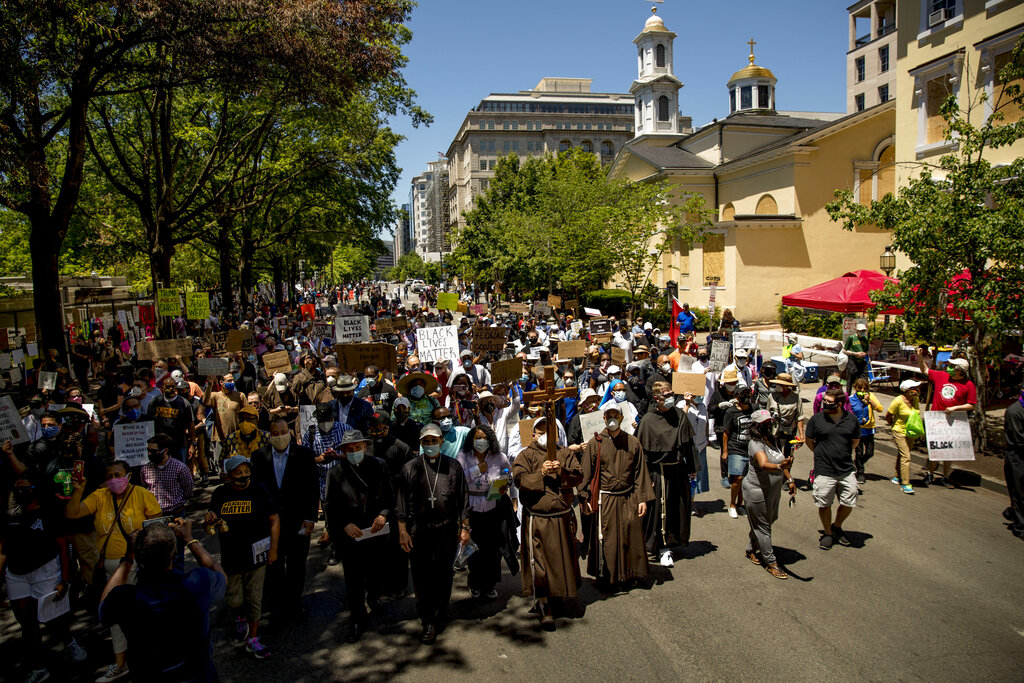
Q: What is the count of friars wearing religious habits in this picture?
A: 3